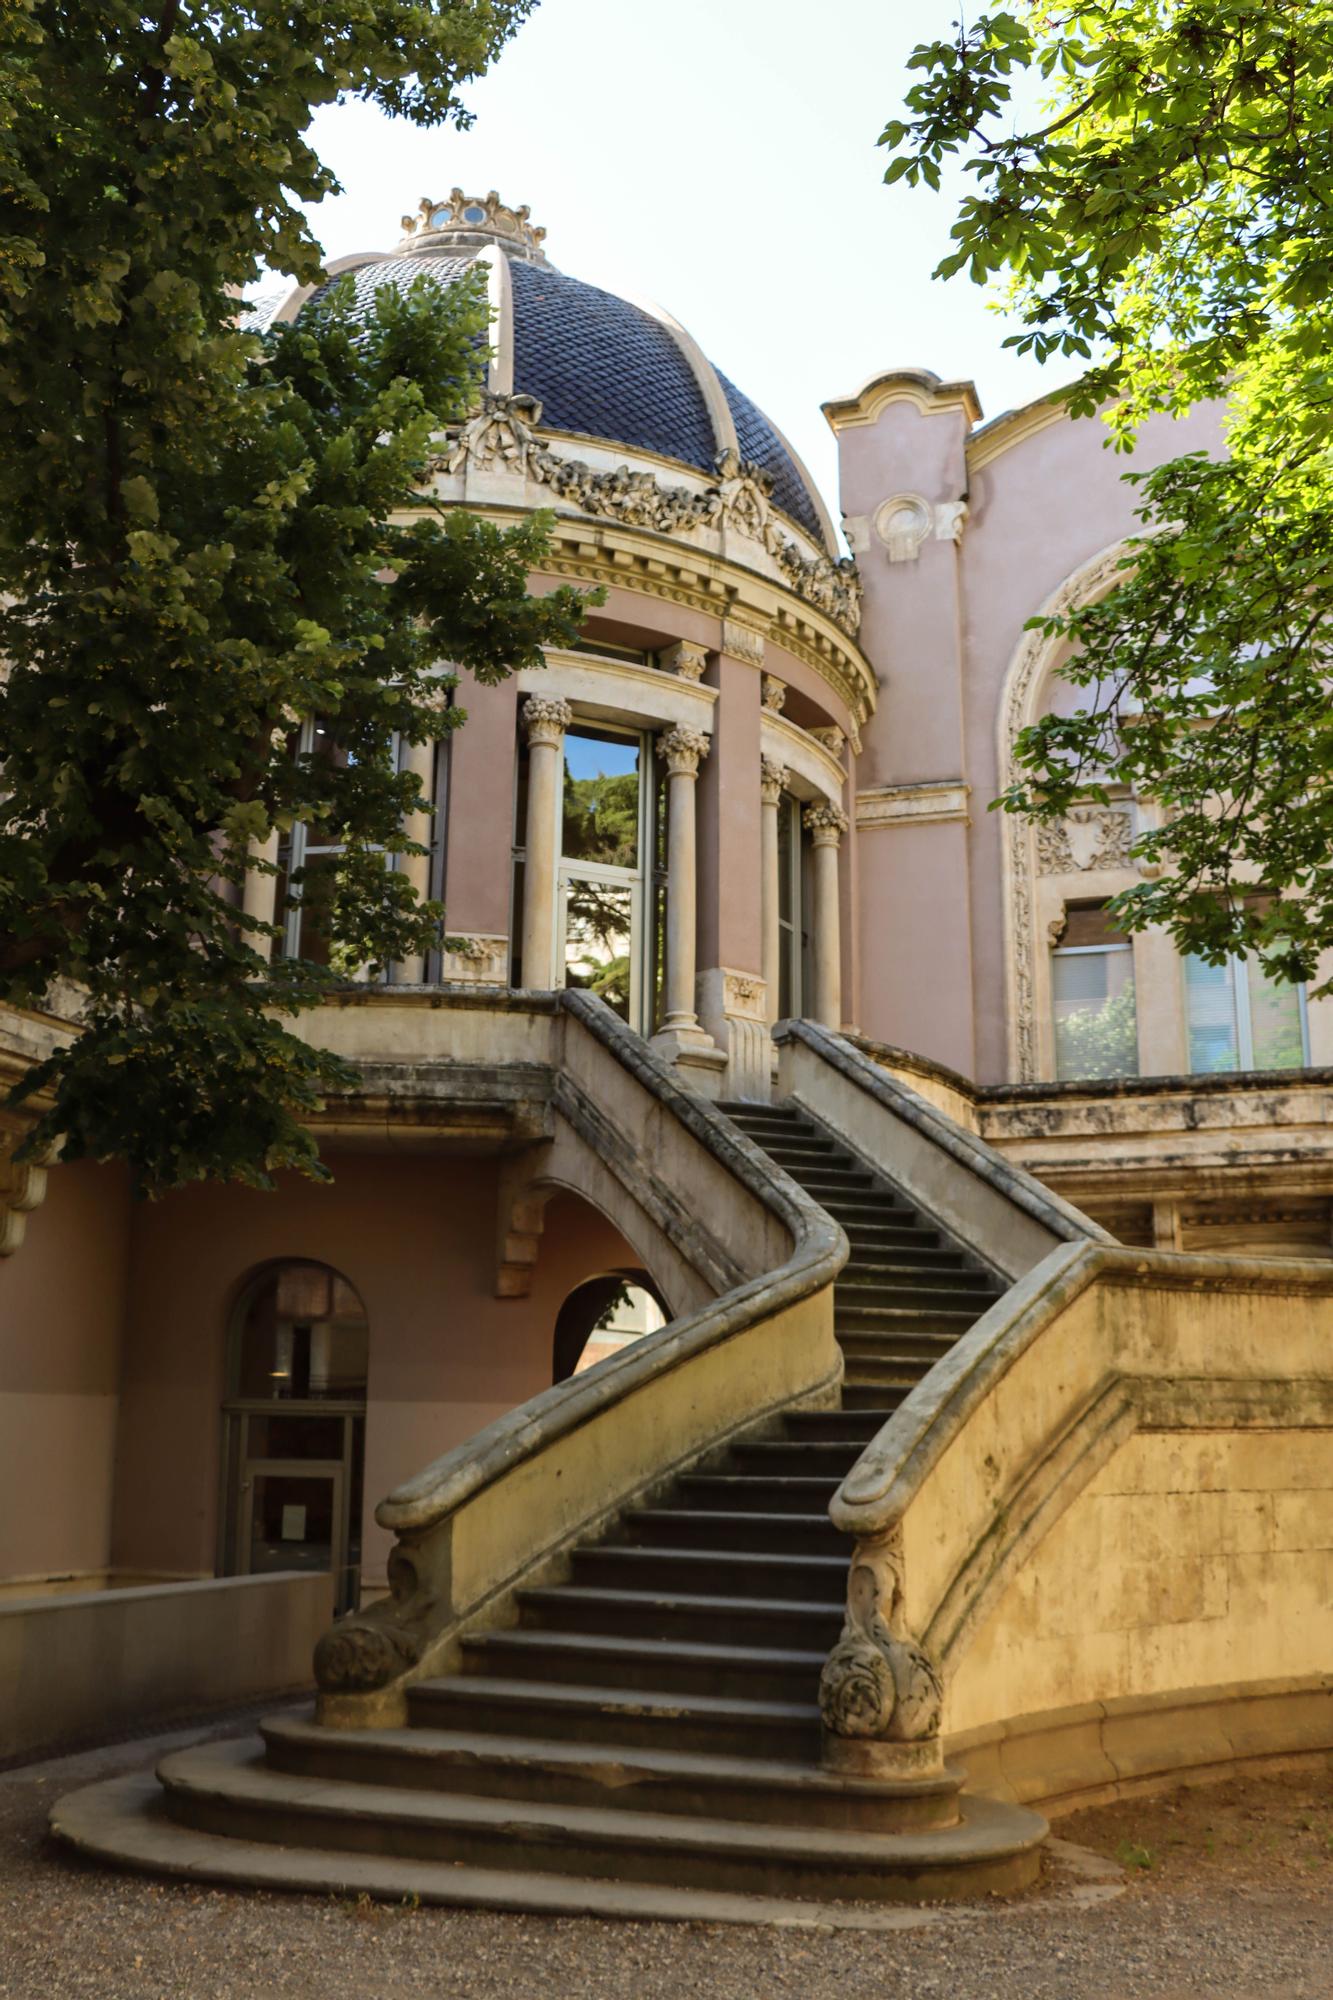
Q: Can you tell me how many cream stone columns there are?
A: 6